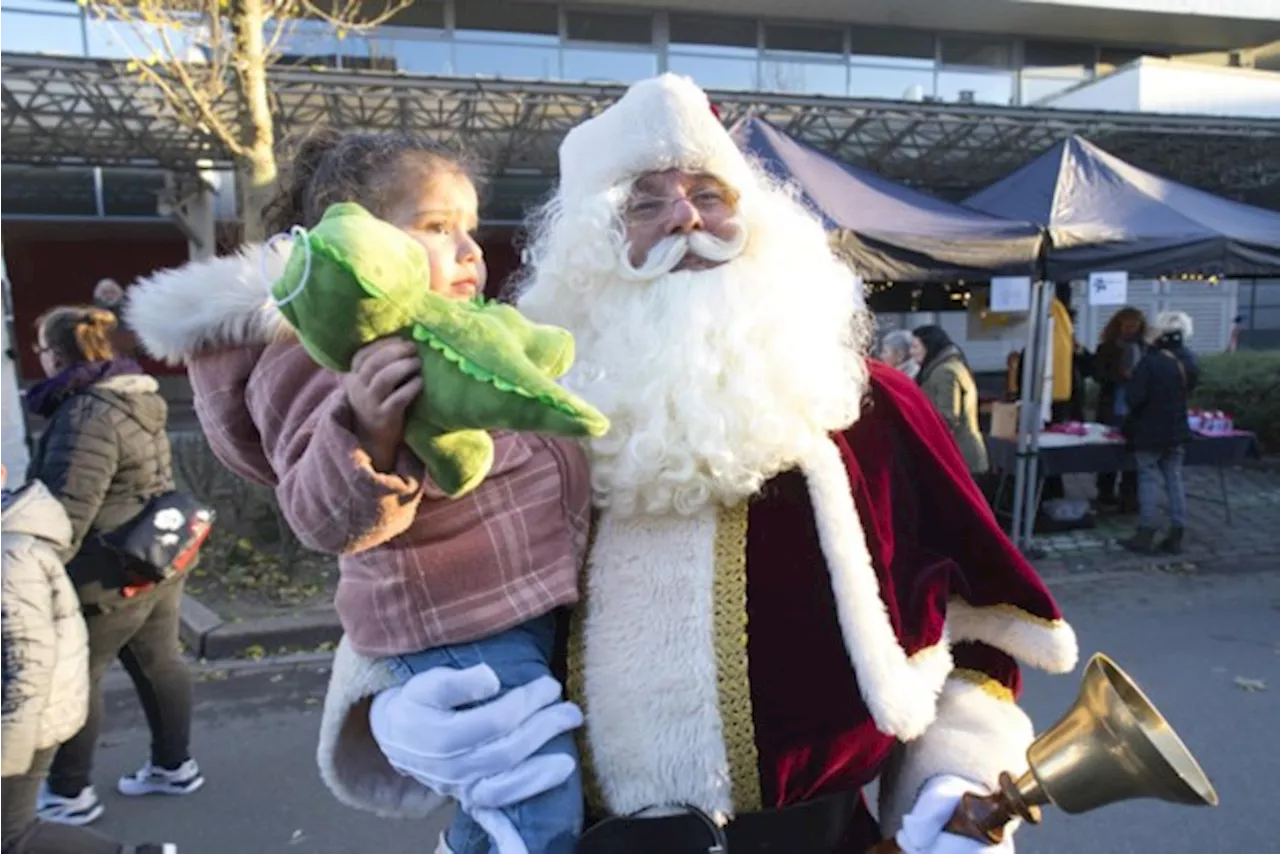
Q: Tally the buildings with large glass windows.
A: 1